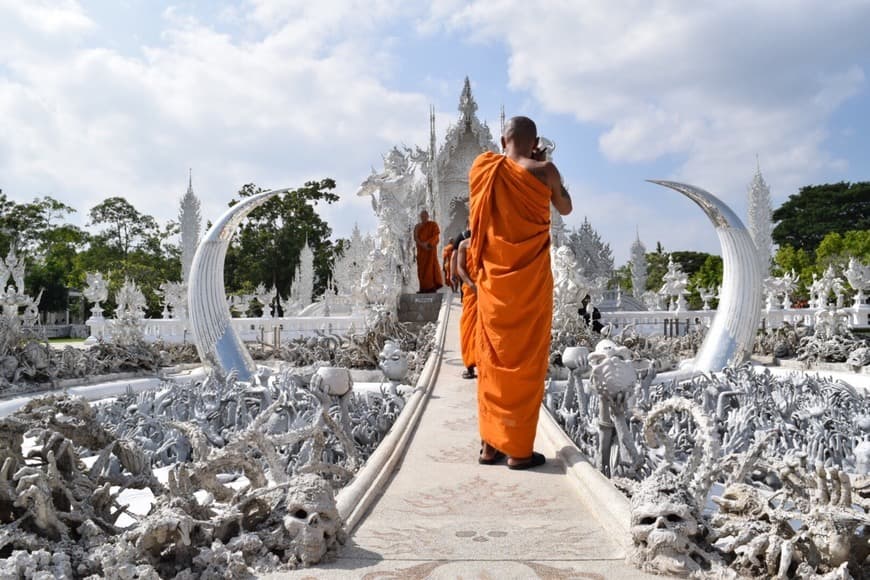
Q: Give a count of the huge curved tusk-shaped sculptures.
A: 2